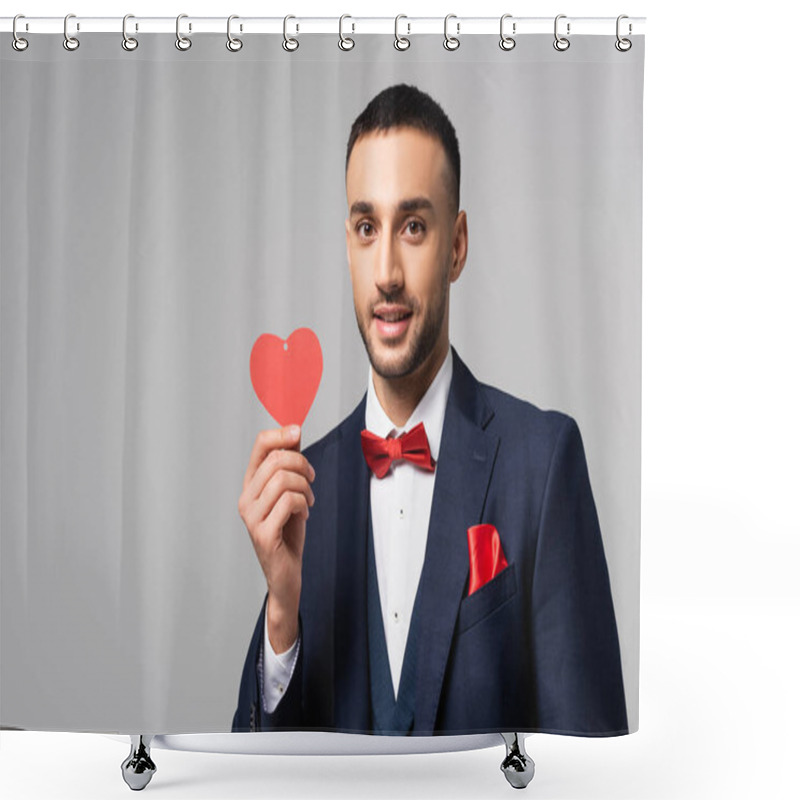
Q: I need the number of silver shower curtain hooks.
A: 12